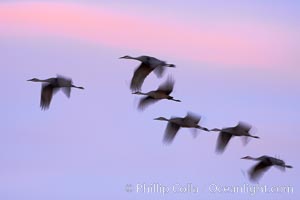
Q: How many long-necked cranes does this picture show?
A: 6